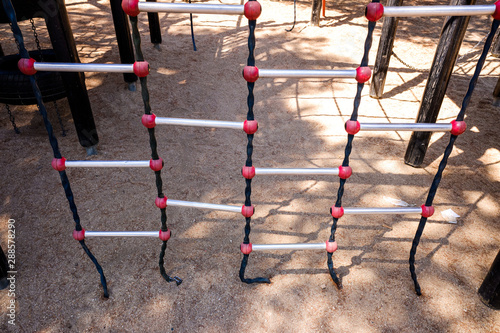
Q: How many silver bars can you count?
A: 12